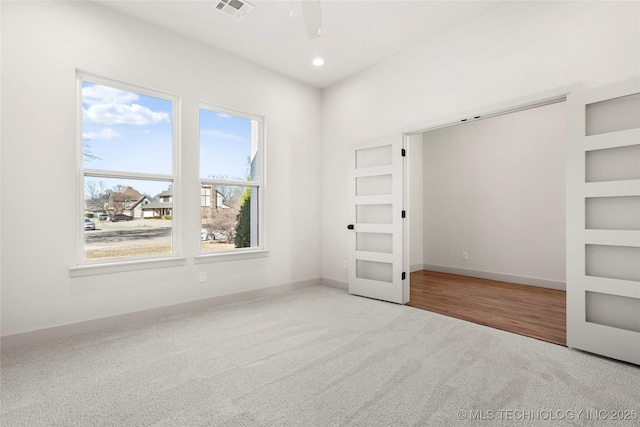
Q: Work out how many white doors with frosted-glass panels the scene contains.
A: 2